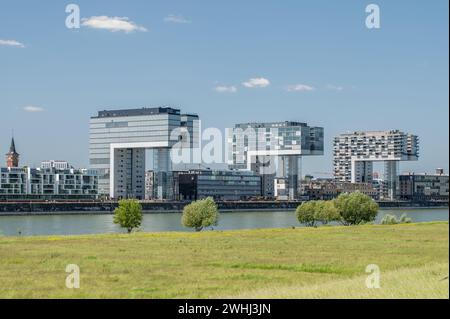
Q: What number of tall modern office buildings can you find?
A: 3